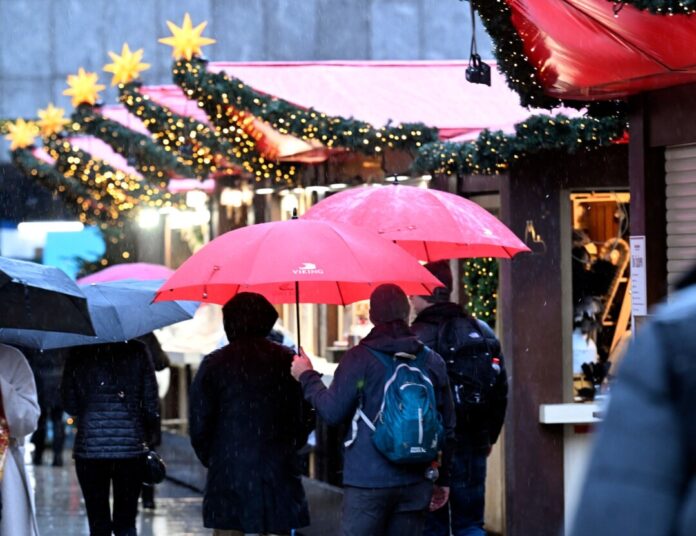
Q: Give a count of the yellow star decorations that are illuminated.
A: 5